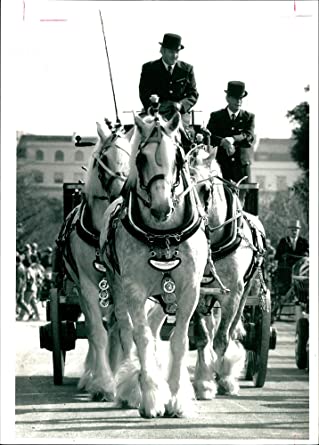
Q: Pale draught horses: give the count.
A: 3